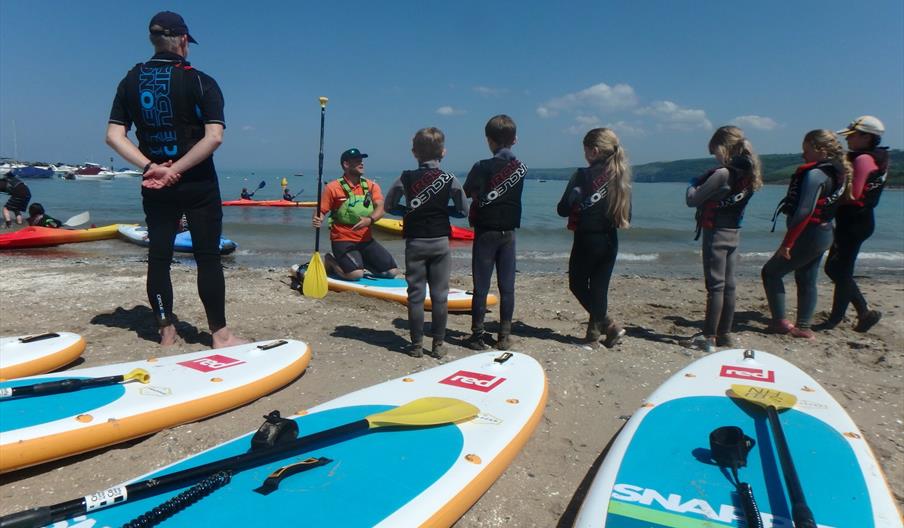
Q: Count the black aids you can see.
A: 7